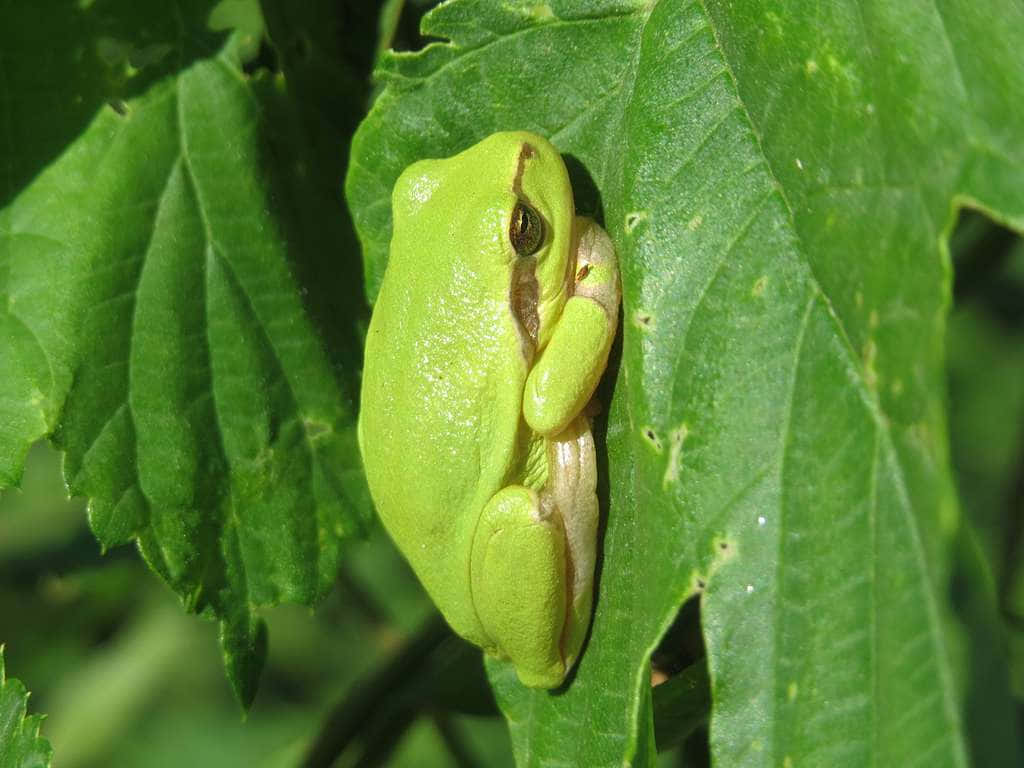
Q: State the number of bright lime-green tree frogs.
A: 1